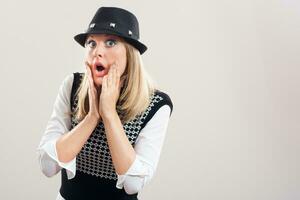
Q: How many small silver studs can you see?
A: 3